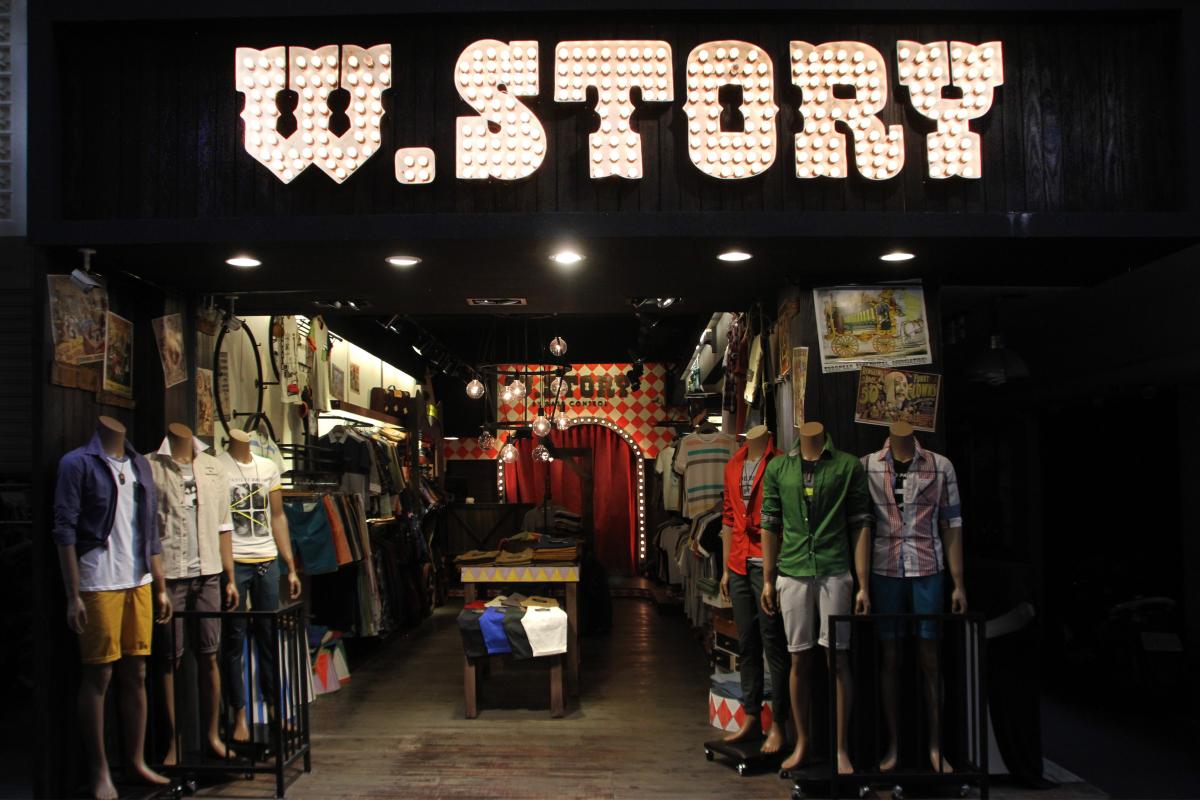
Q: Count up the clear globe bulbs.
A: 10